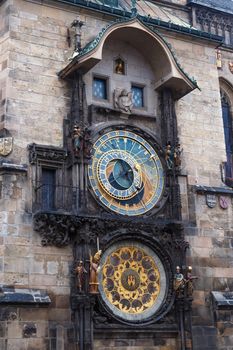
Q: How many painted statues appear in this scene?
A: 8